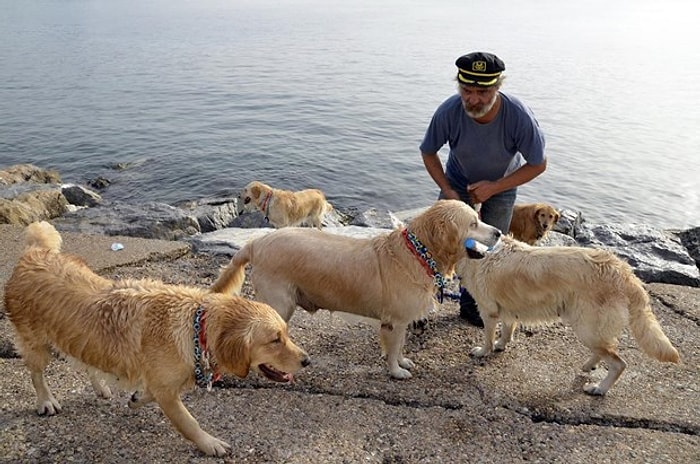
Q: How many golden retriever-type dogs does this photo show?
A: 5